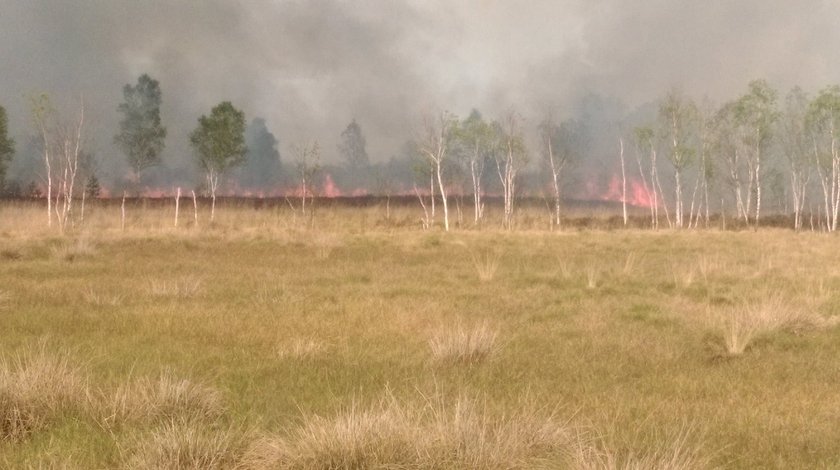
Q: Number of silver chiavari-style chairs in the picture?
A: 0